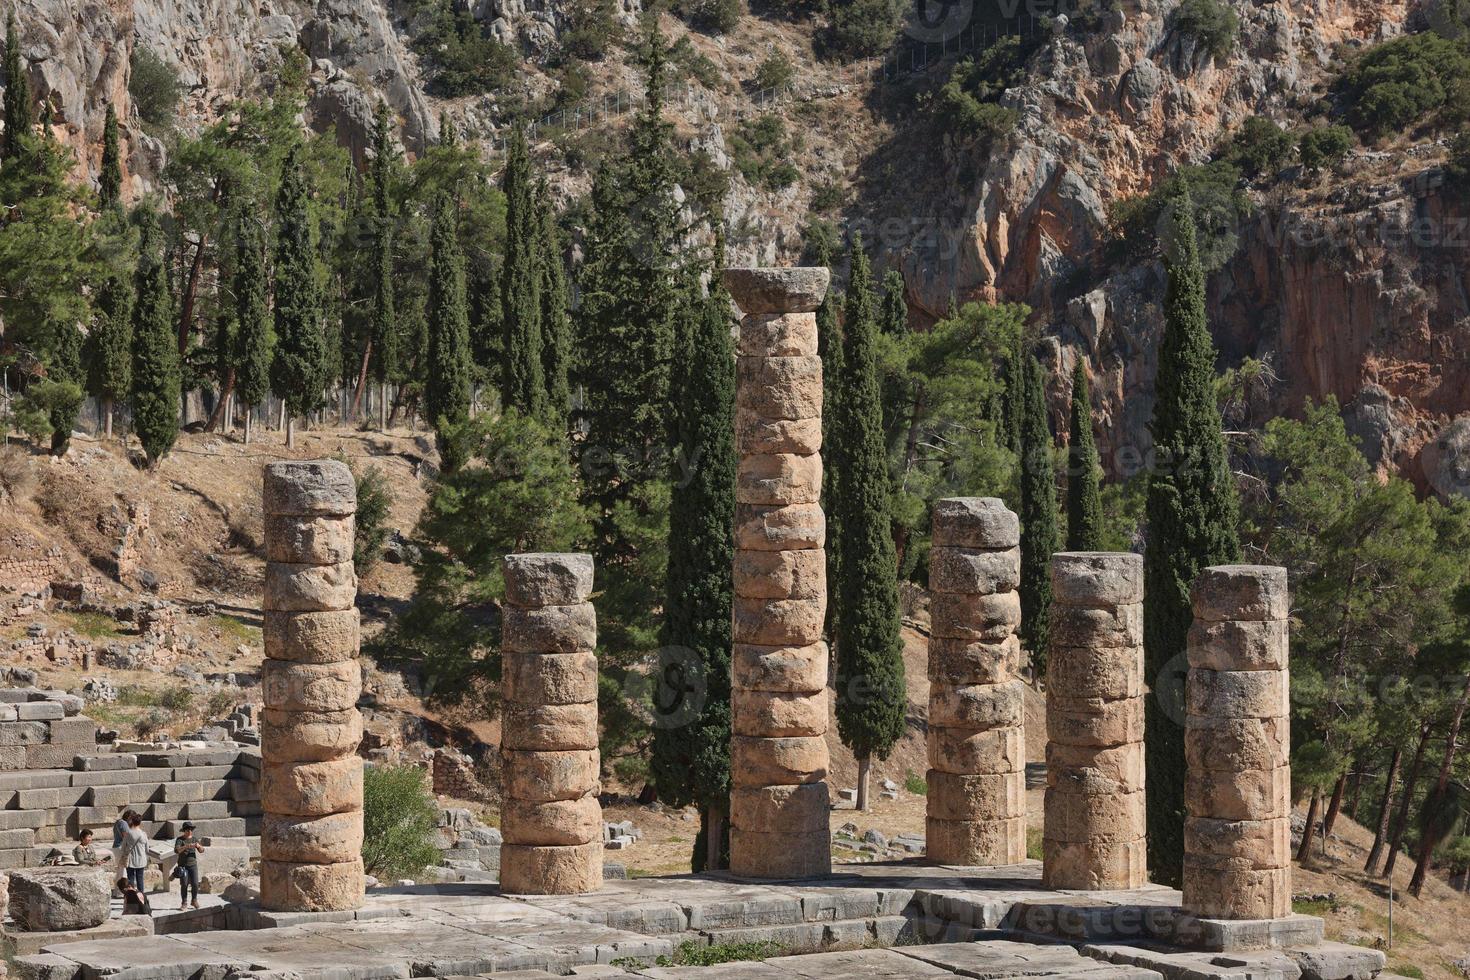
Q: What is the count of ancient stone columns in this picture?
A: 6